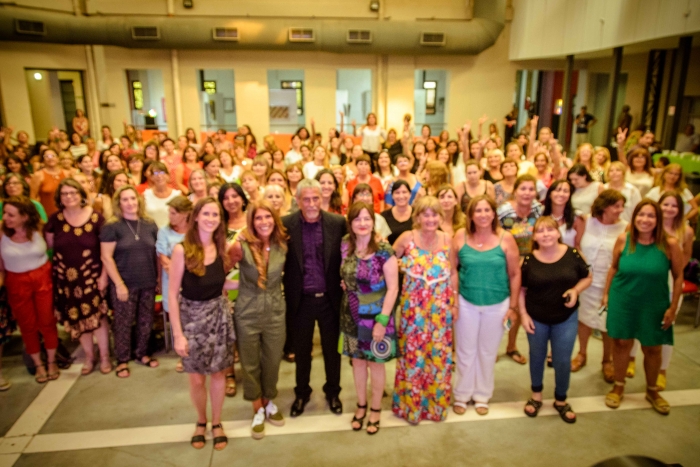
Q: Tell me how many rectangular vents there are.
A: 6